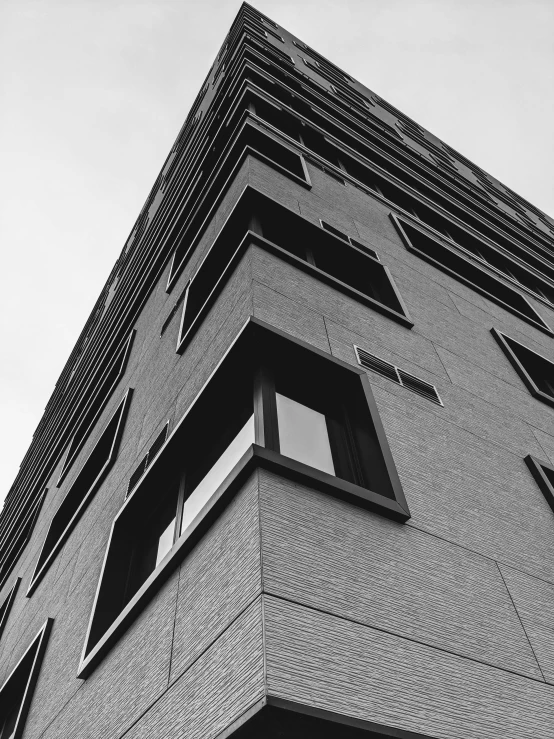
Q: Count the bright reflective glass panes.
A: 3